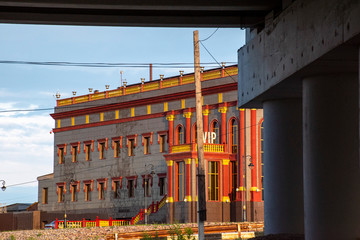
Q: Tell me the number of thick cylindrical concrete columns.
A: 2